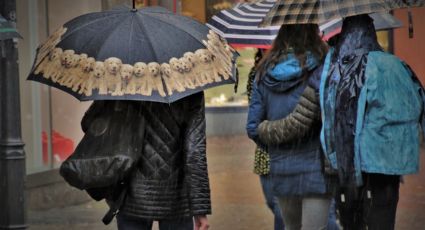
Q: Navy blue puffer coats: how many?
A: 1